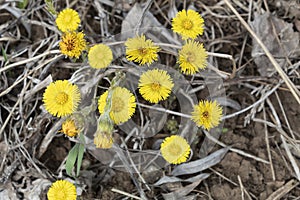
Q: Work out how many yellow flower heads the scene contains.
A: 14